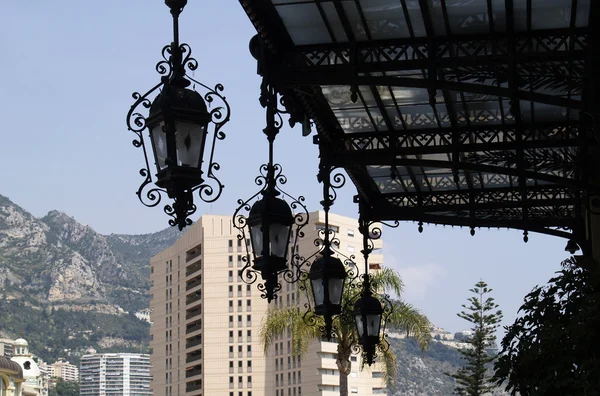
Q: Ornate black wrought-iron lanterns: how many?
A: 4